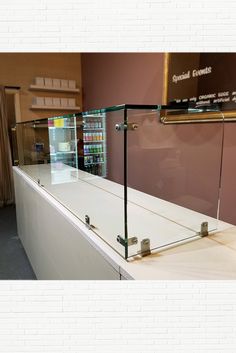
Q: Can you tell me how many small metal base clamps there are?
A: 4